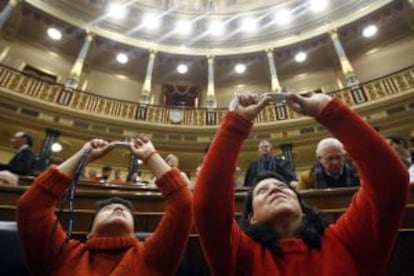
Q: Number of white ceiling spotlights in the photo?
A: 13